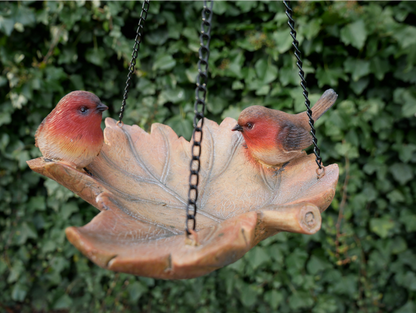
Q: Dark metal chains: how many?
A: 3